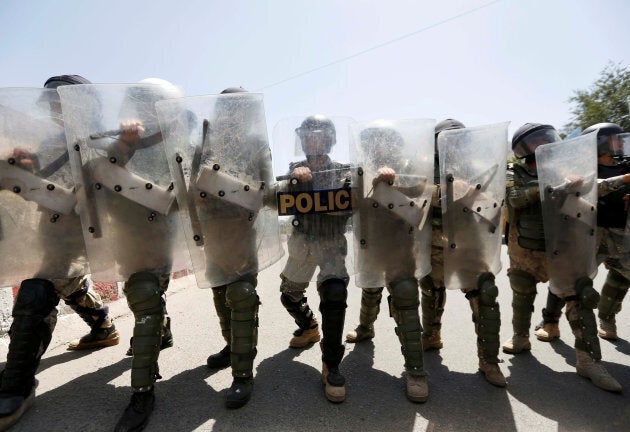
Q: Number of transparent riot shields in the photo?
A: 7